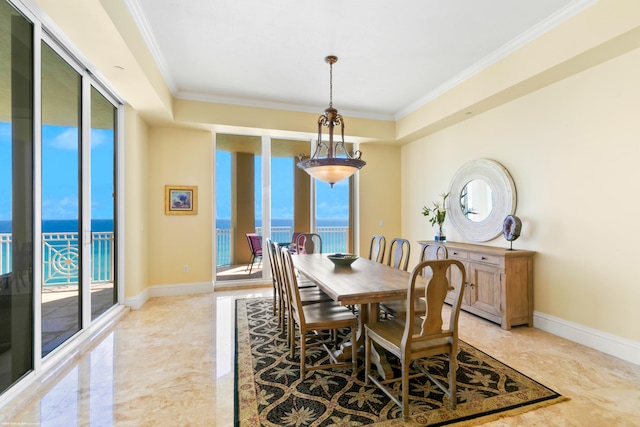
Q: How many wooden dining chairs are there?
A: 8